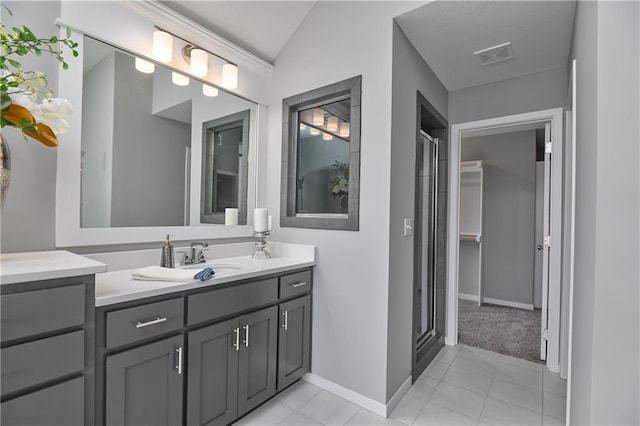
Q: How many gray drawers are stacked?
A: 3